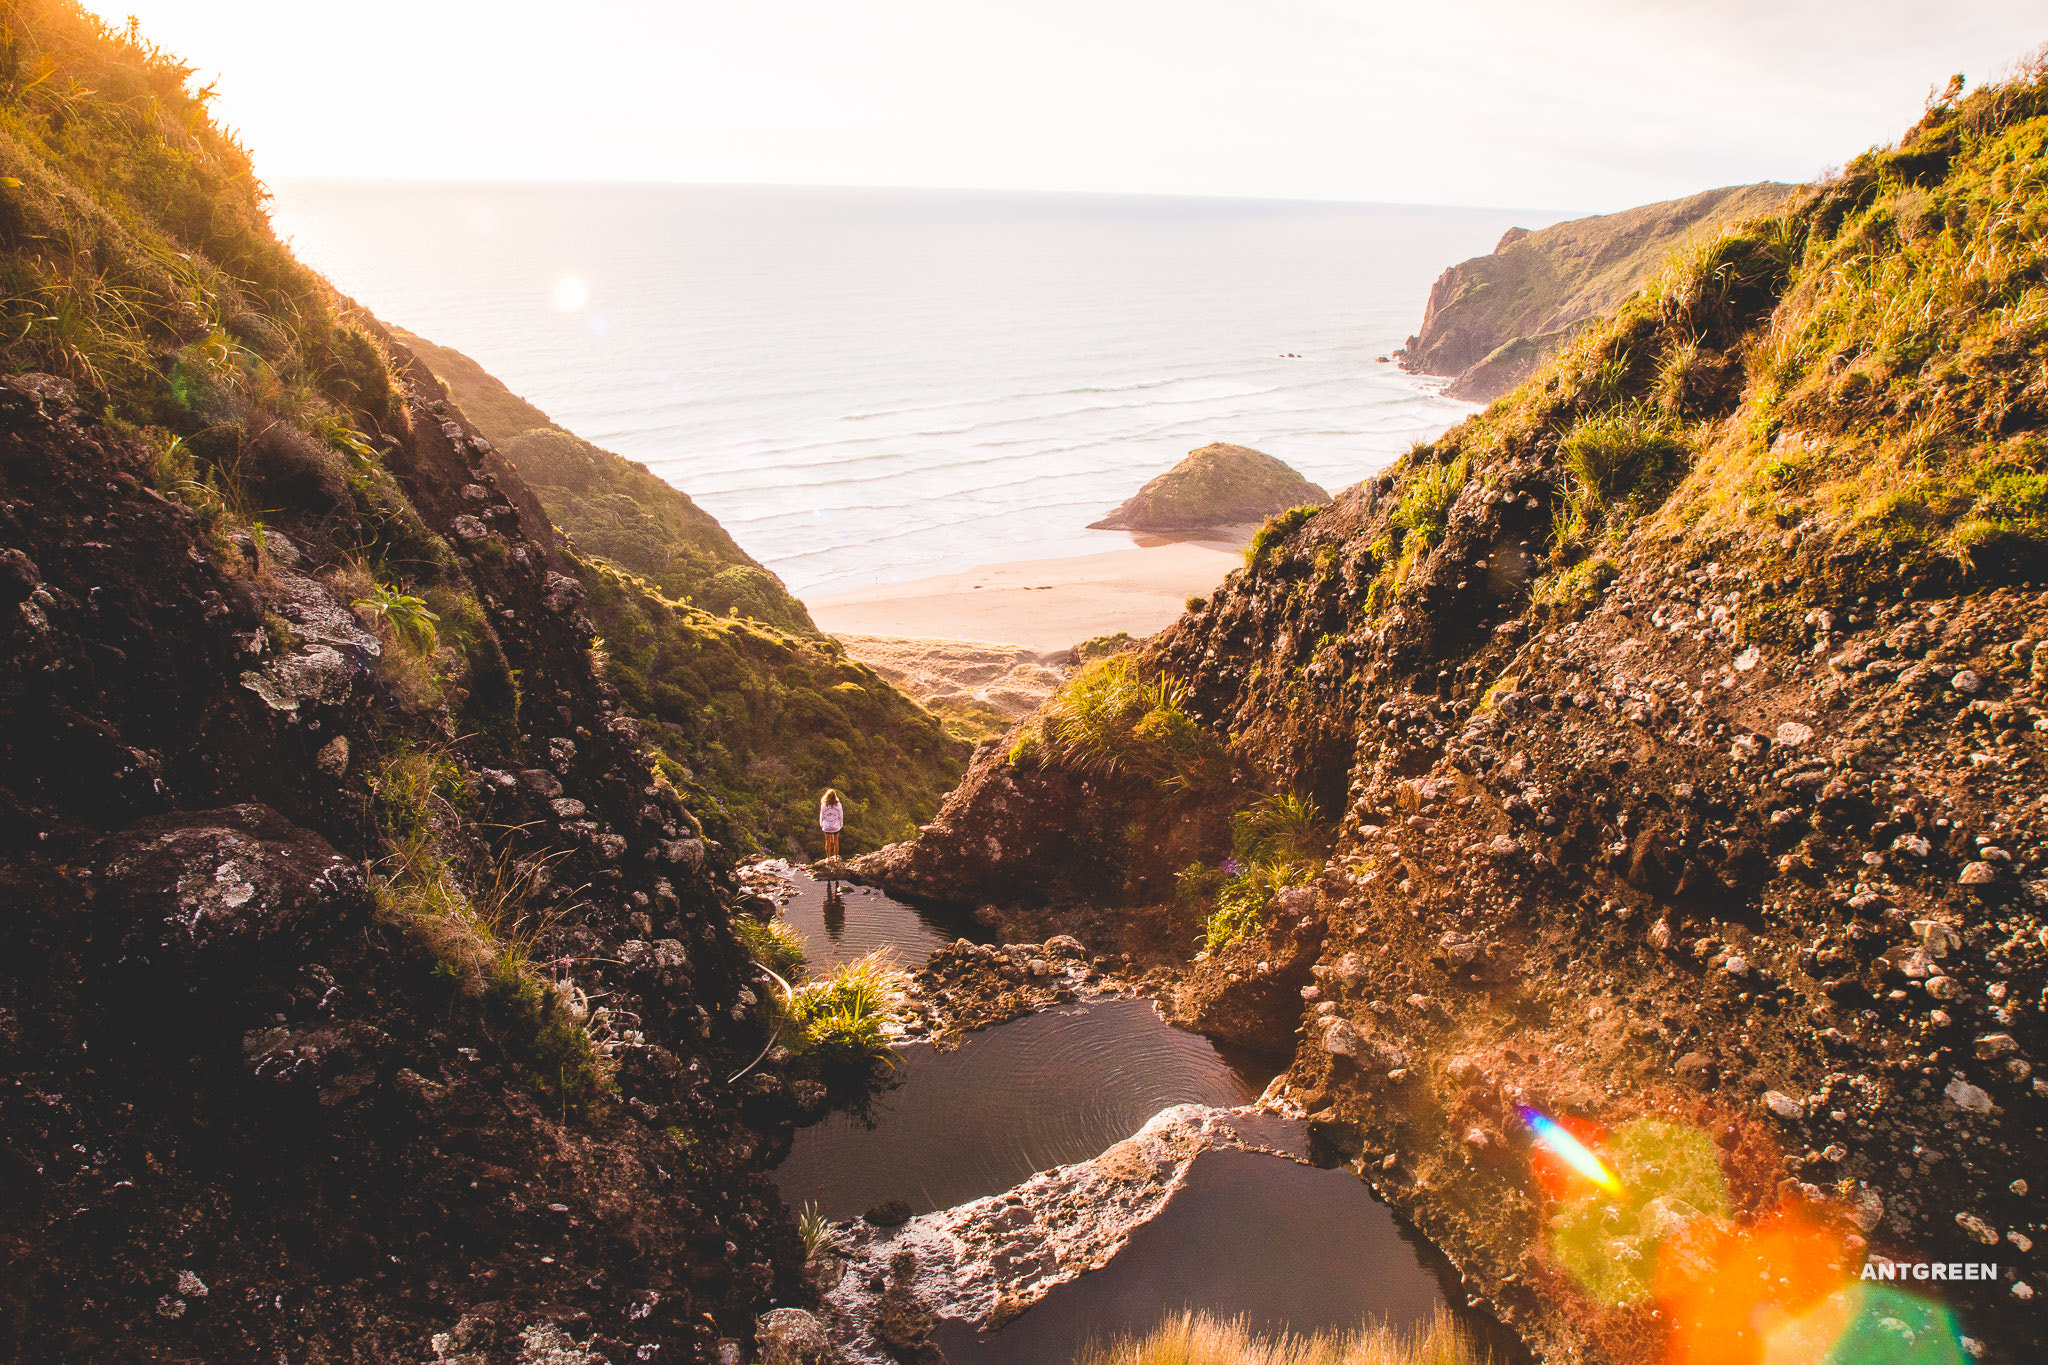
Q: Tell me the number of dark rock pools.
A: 3